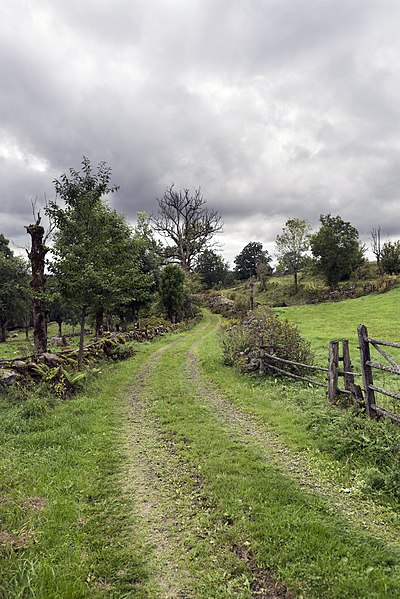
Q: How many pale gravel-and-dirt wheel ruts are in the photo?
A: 2